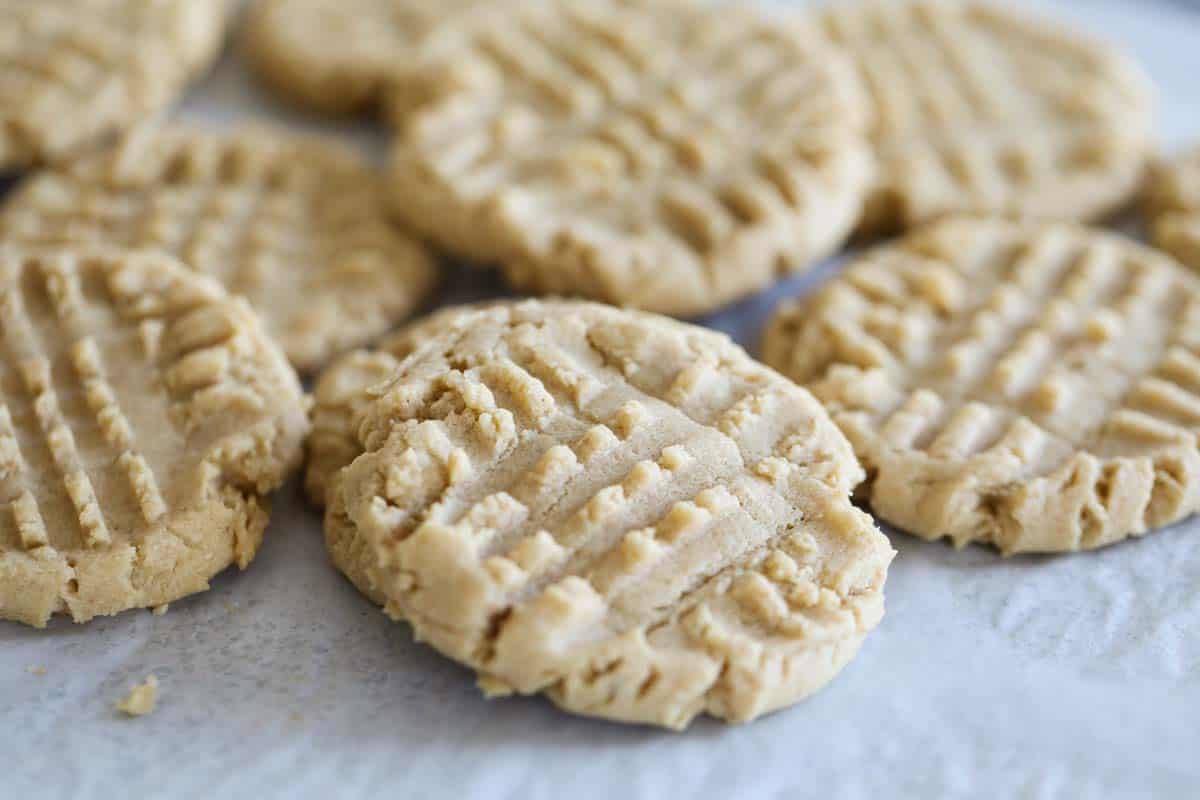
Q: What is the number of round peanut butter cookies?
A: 10